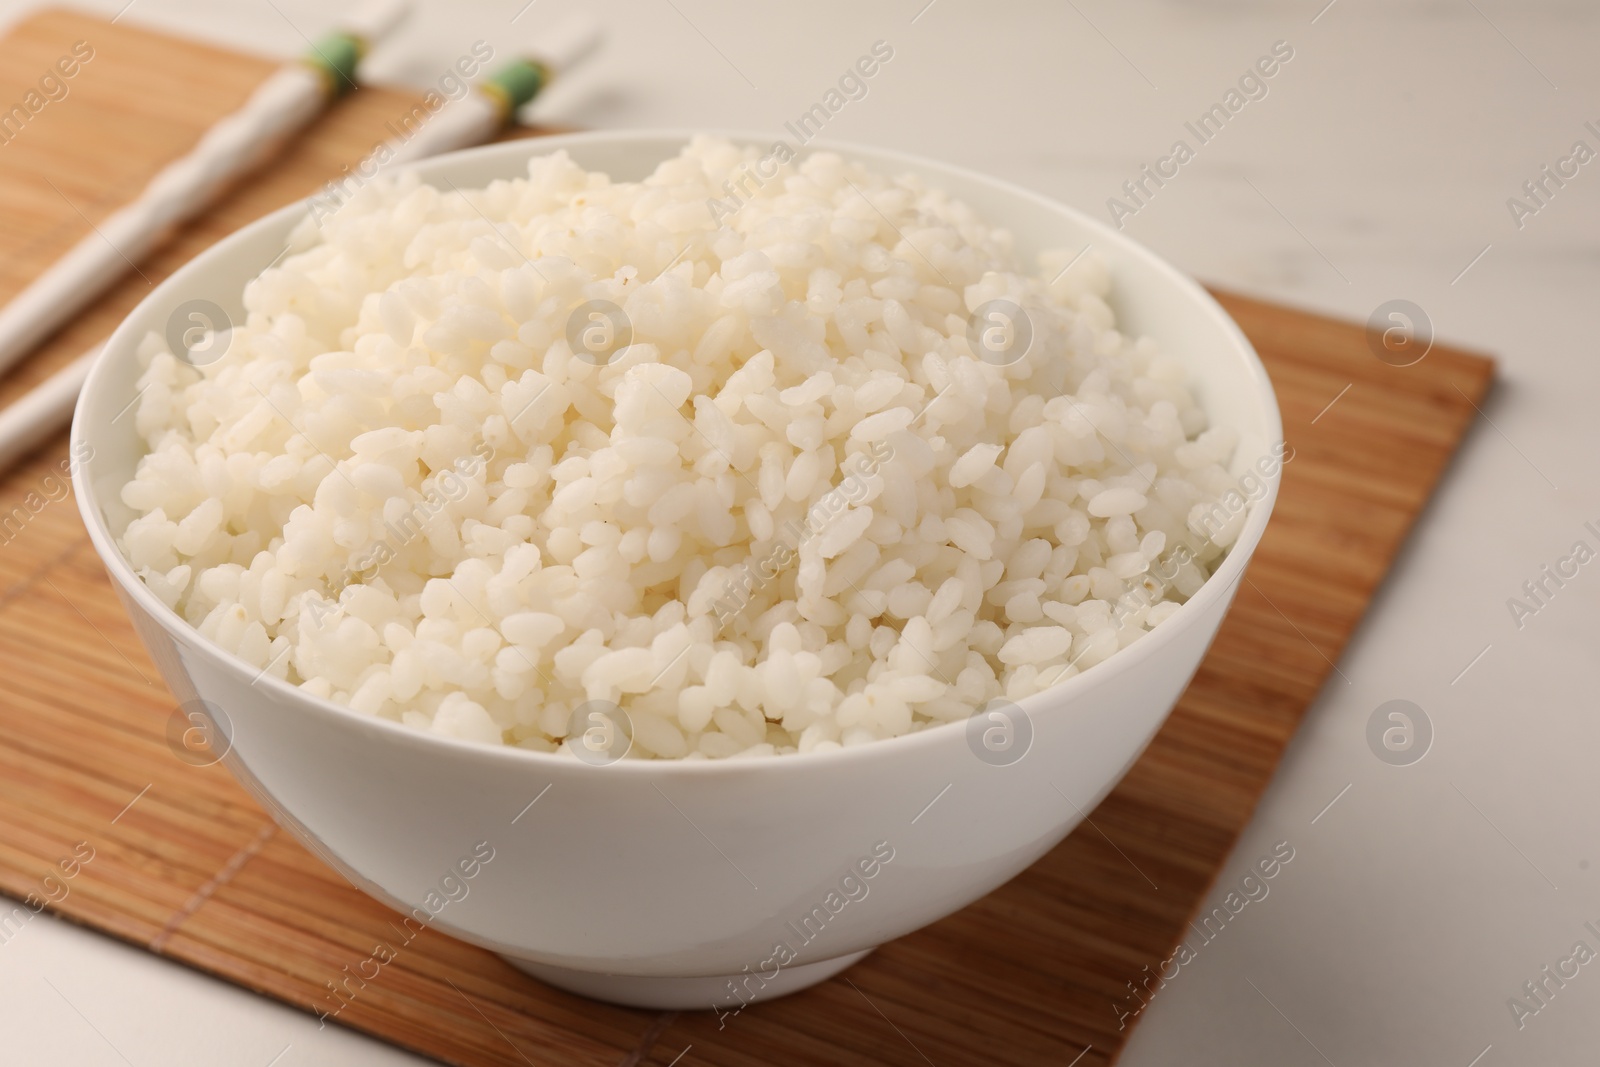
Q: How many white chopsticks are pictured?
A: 2